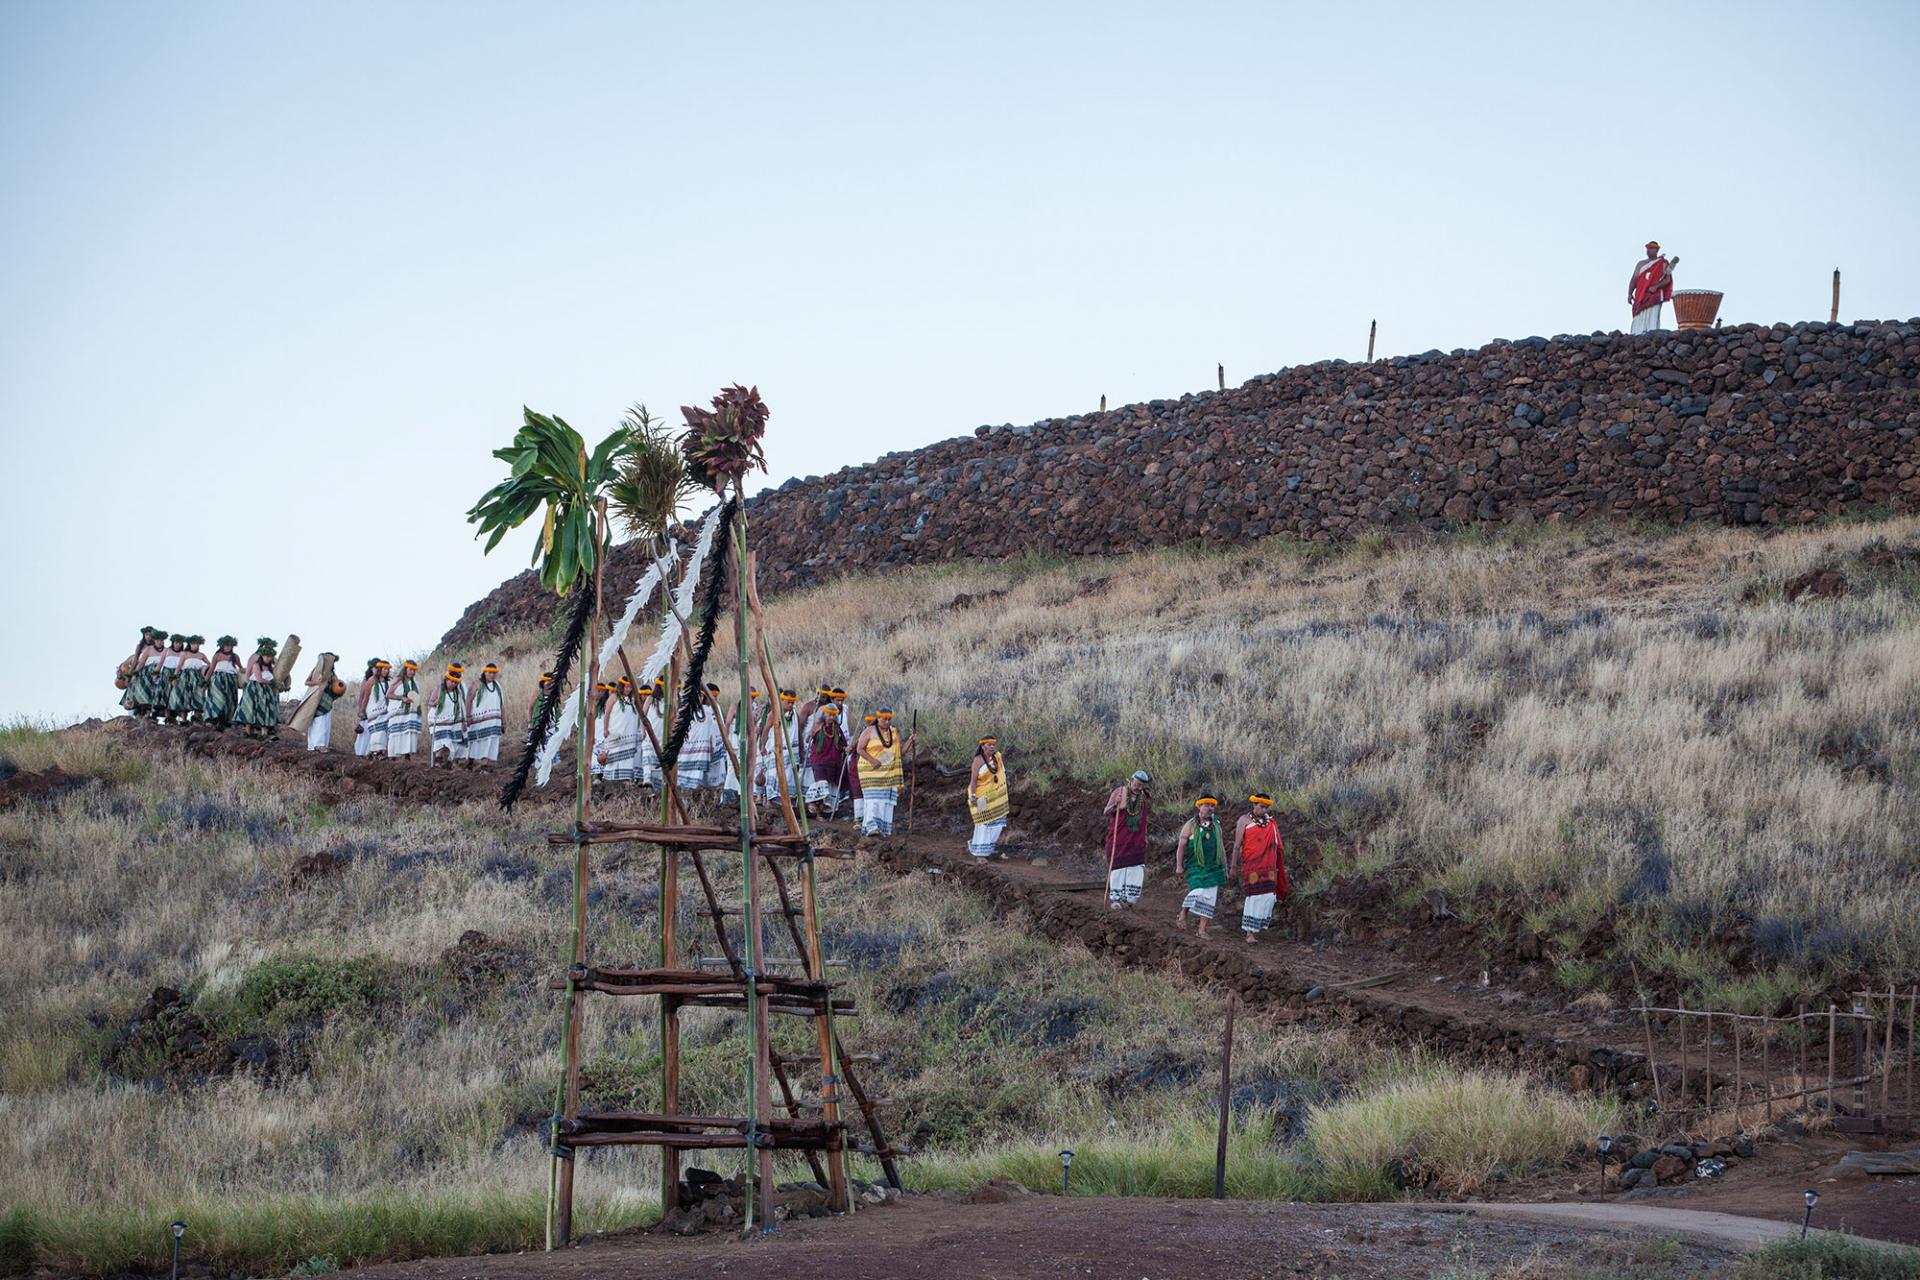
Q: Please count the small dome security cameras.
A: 0